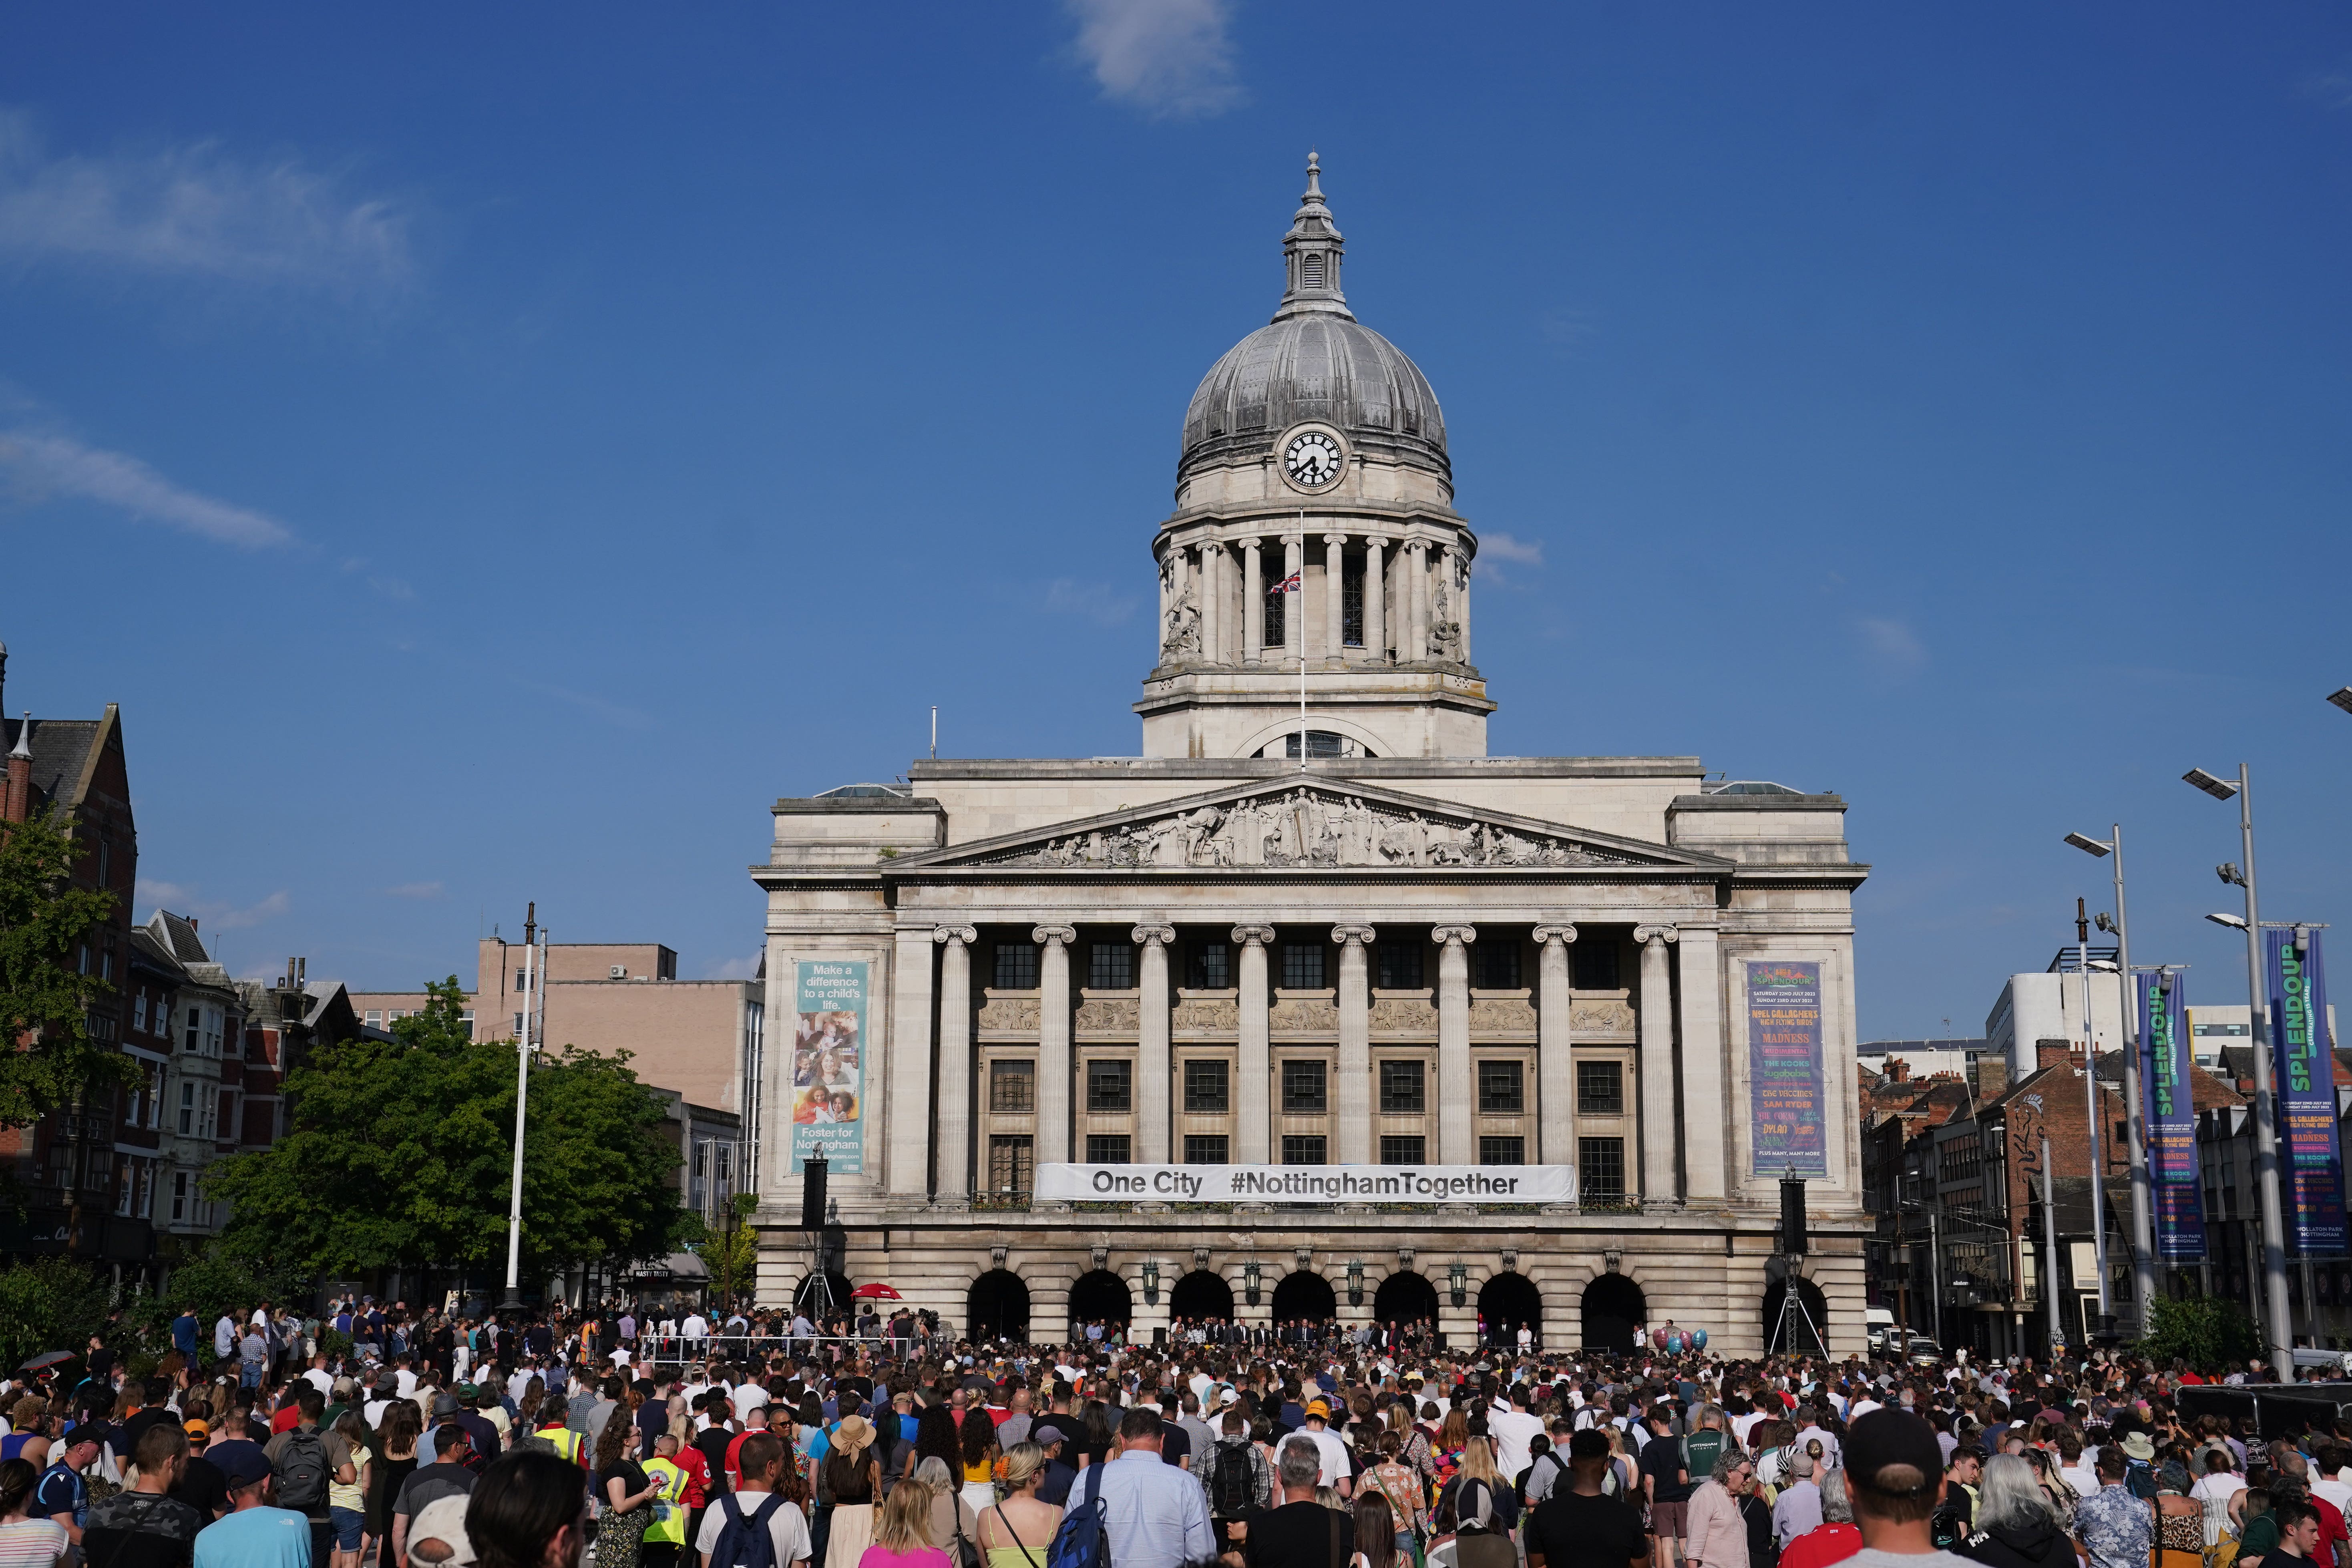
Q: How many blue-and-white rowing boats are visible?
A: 0